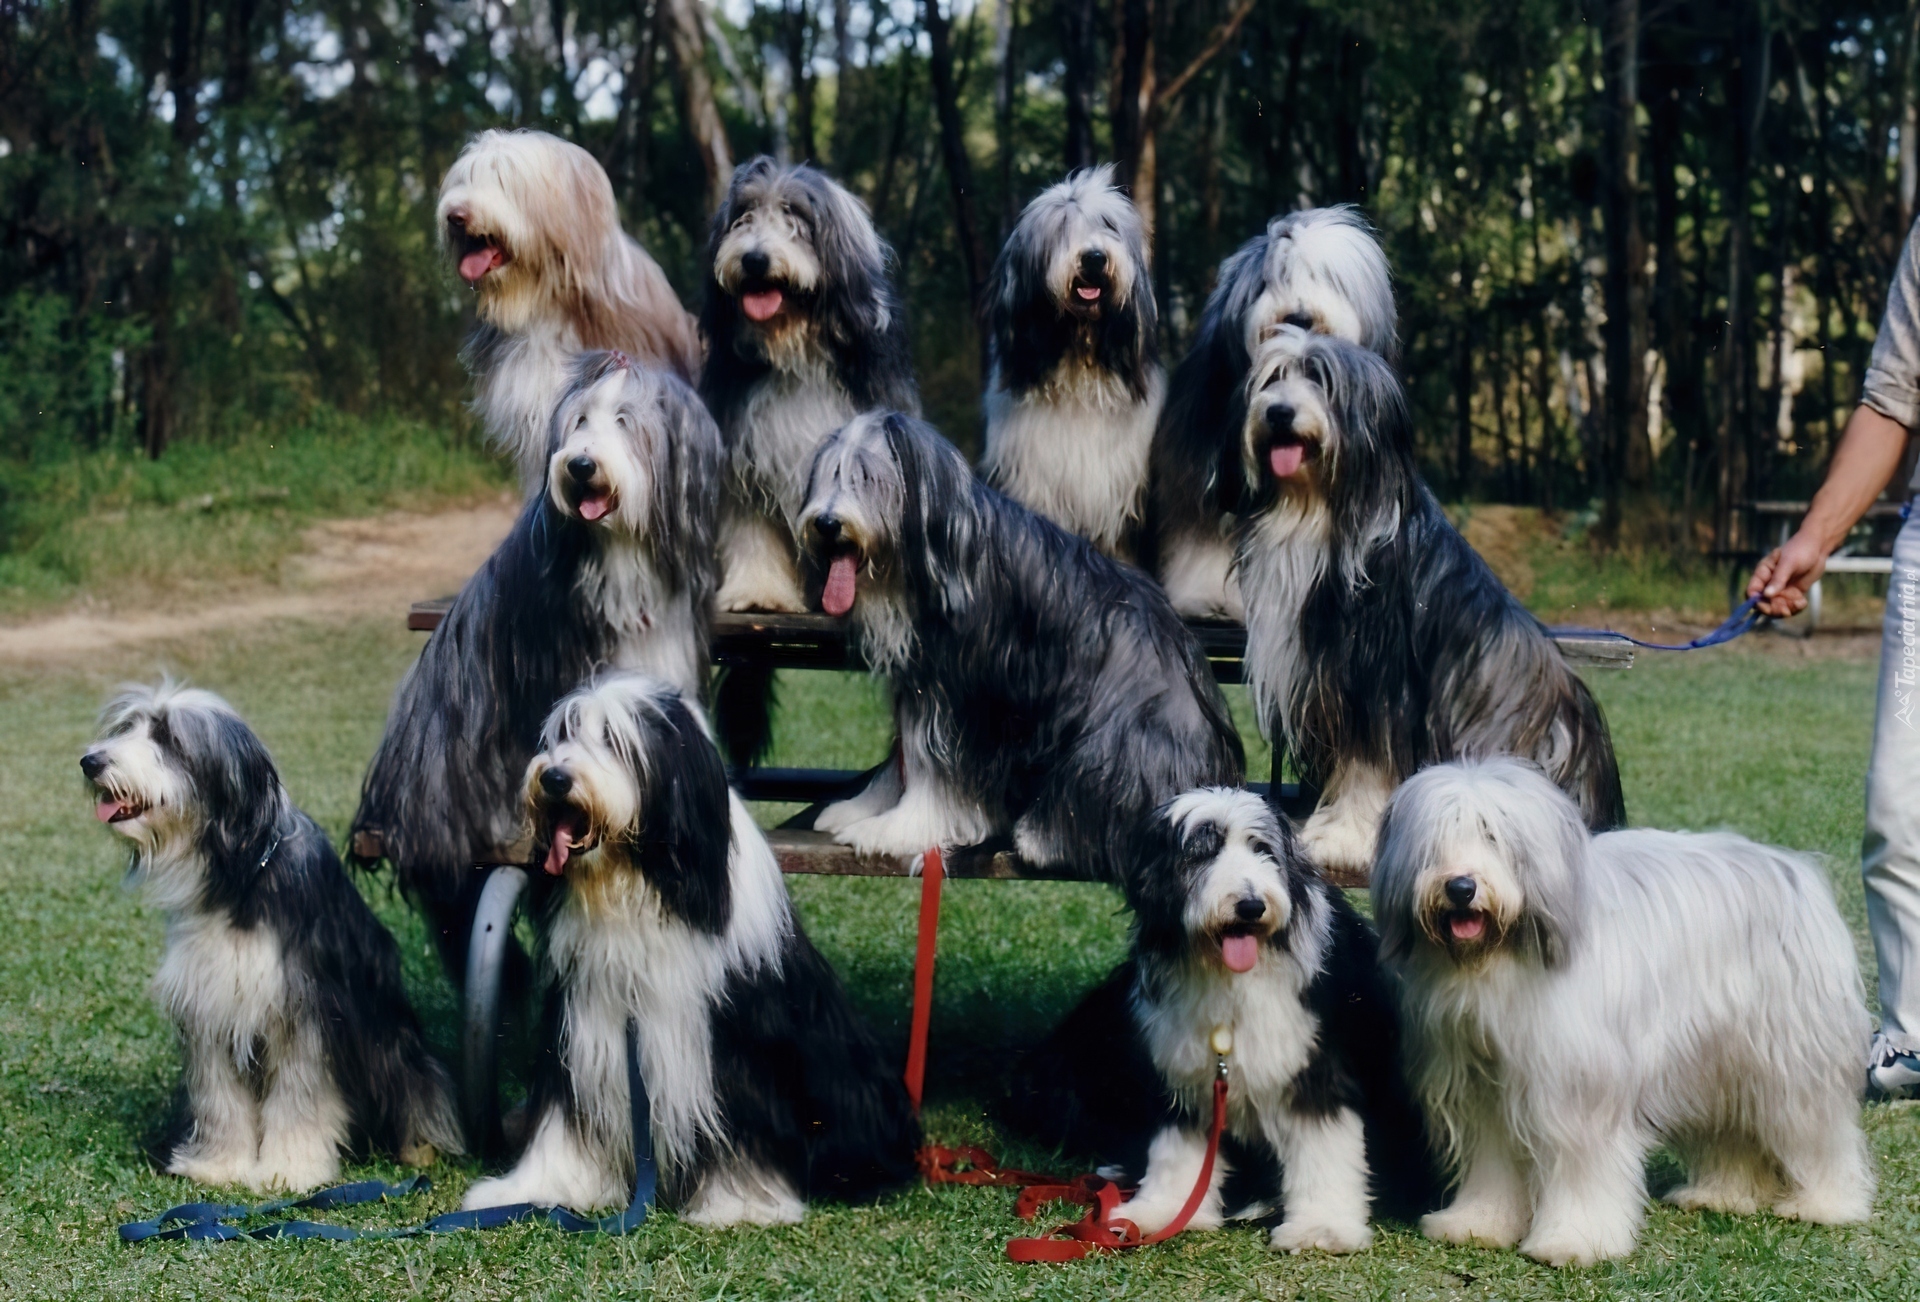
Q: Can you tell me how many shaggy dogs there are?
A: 11